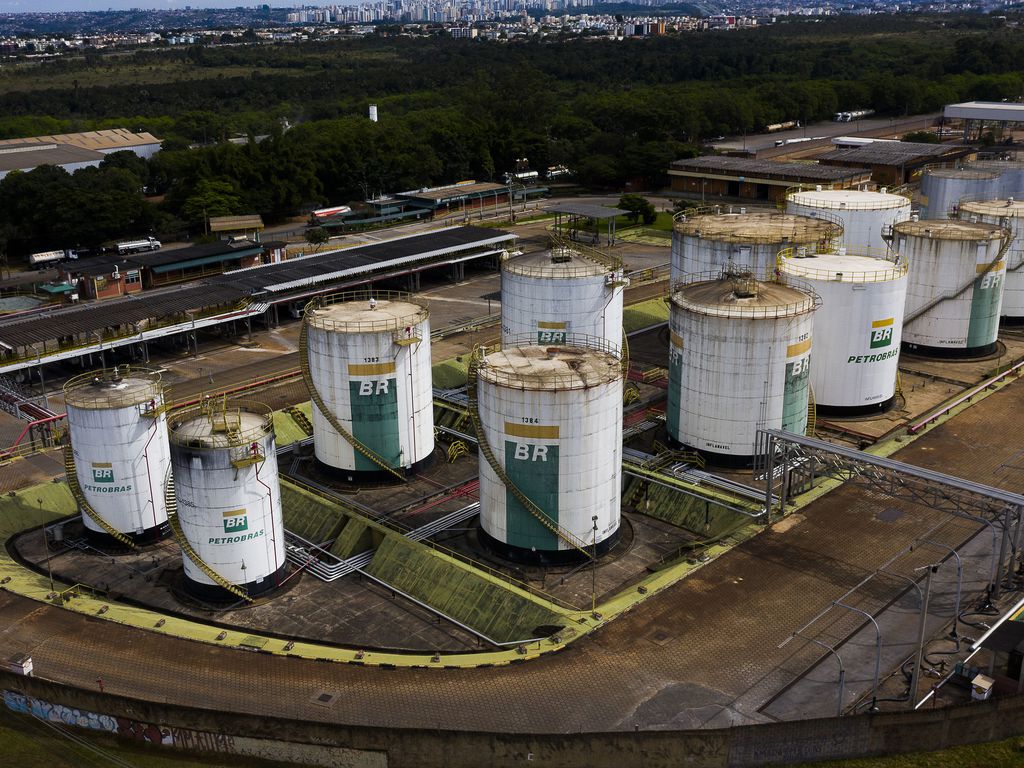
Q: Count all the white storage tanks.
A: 13